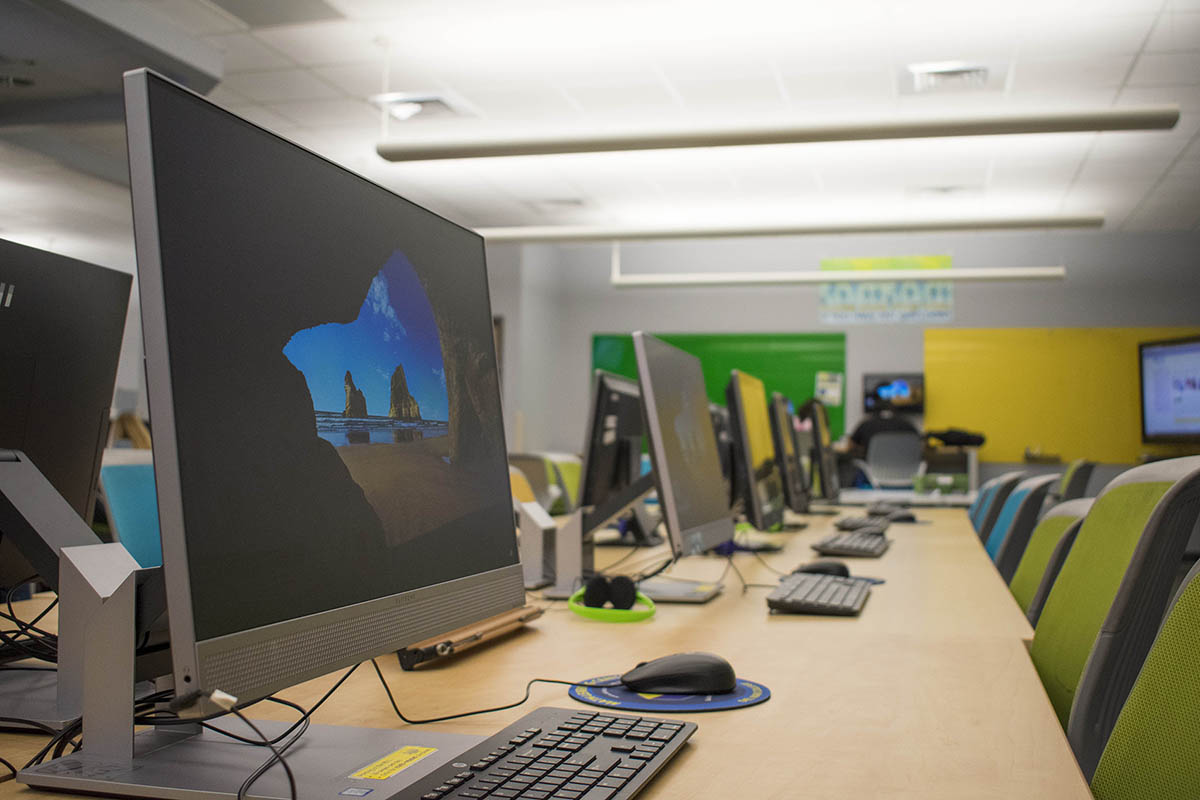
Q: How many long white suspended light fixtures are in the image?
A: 3